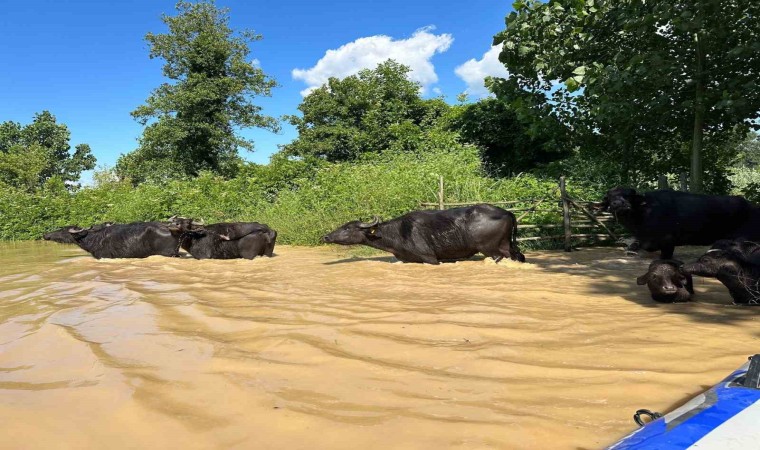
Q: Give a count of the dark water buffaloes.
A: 6